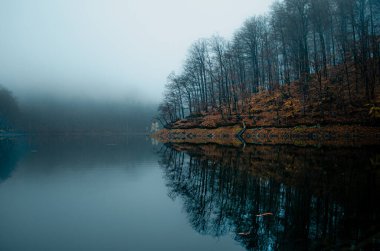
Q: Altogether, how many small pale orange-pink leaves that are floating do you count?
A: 2